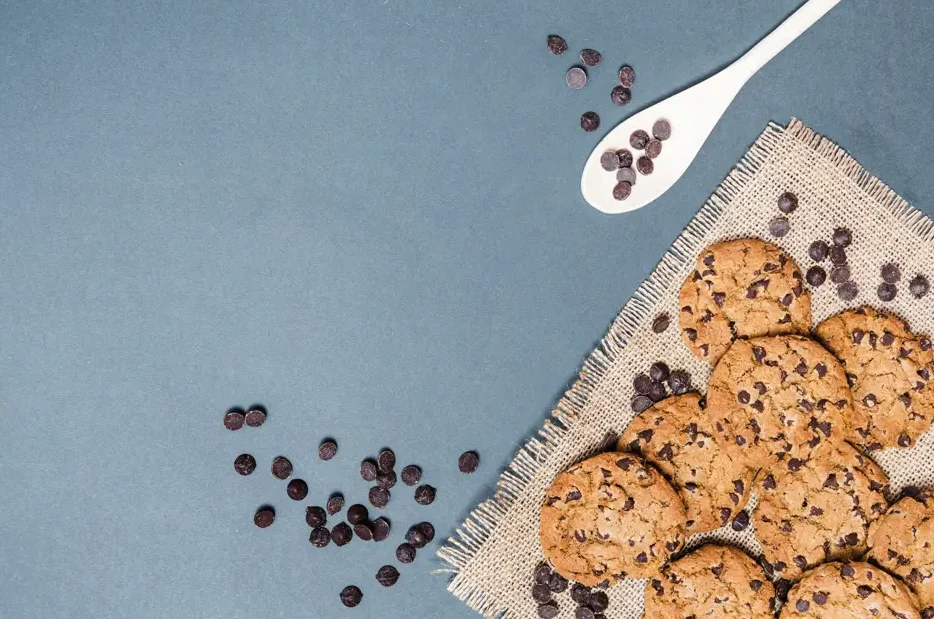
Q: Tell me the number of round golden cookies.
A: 9